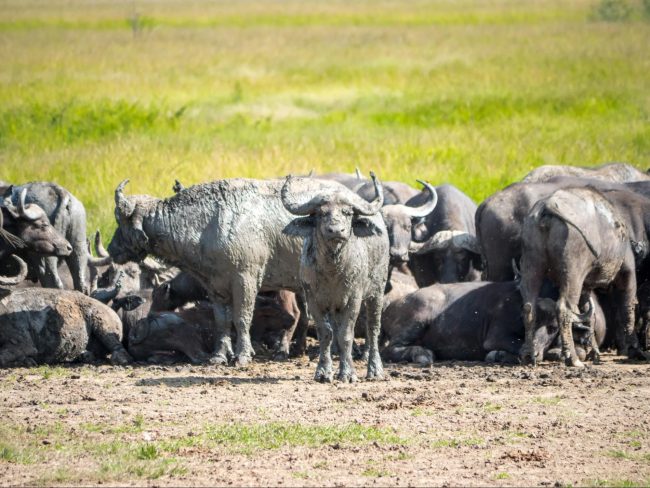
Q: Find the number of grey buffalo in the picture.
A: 2